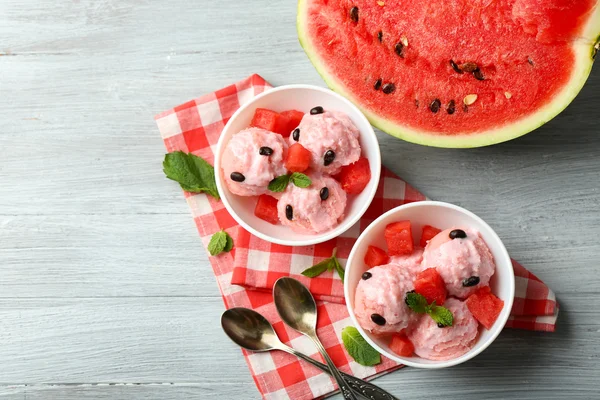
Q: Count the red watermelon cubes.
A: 11